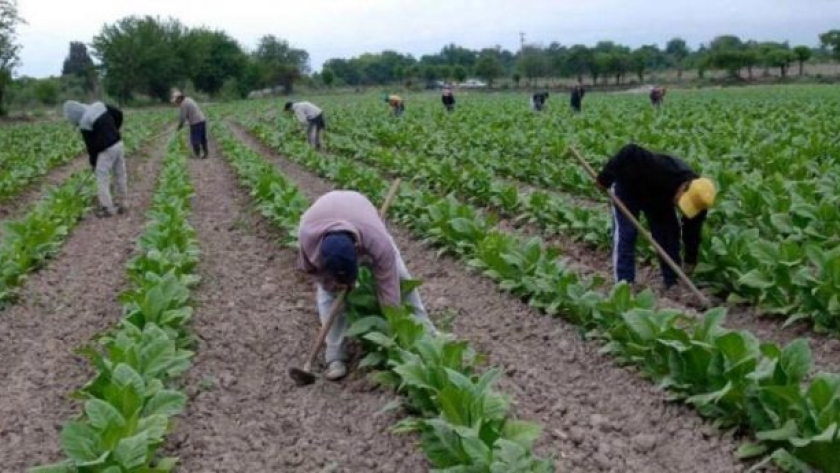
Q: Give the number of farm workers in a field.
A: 10